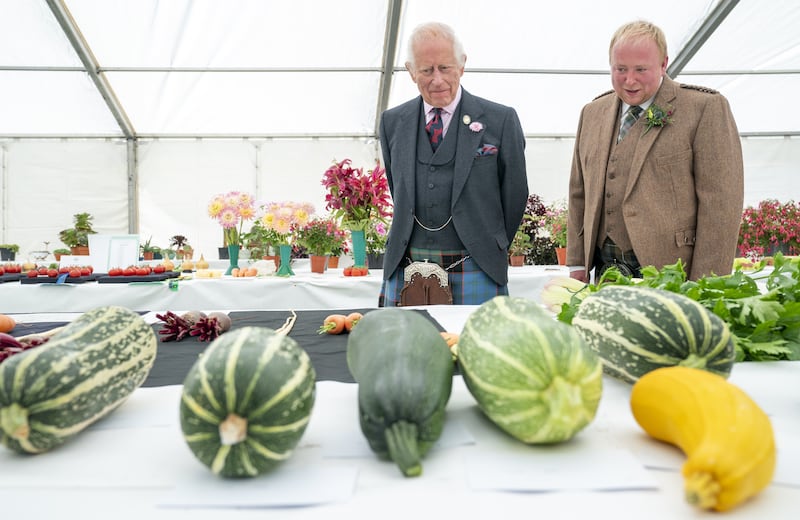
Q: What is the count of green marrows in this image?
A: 5